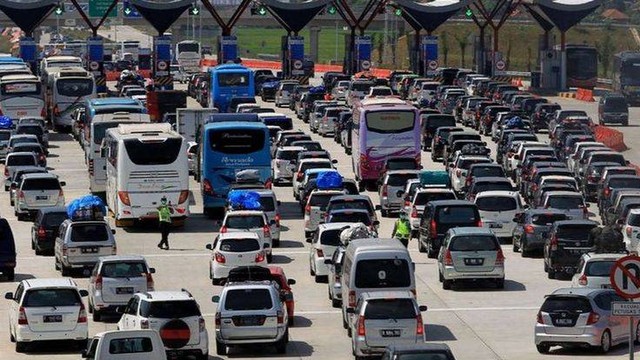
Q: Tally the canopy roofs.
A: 5